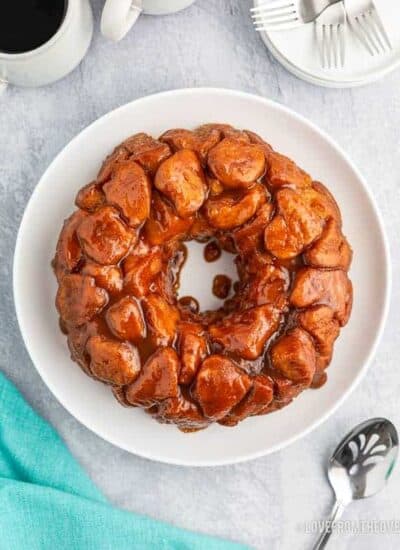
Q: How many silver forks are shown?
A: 3